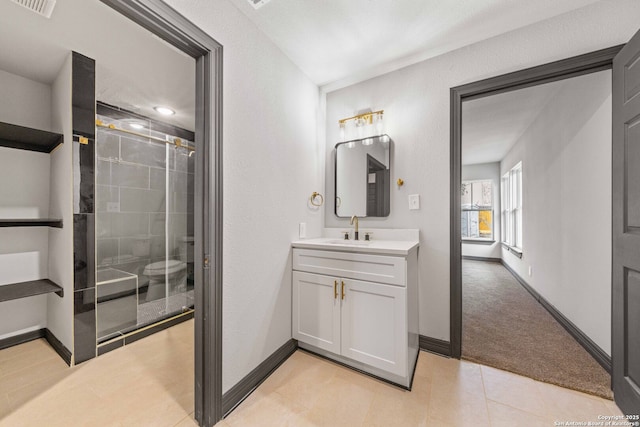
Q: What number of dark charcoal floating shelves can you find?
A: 3